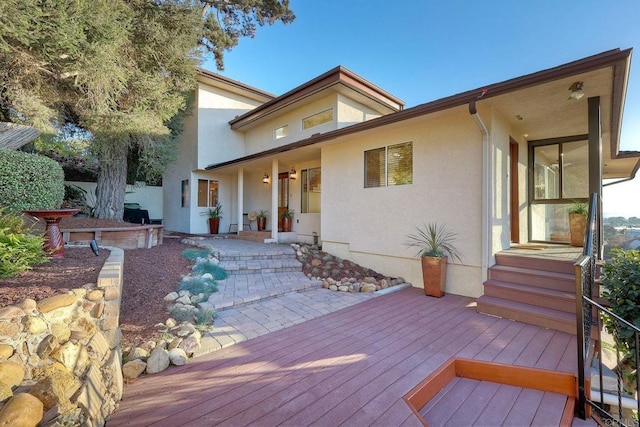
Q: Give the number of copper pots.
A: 5